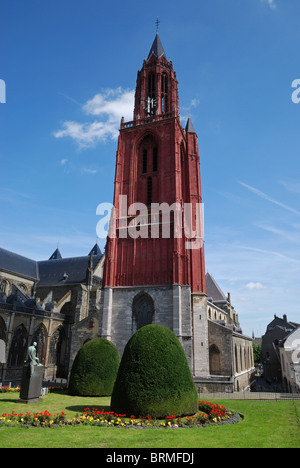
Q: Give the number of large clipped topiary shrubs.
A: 2